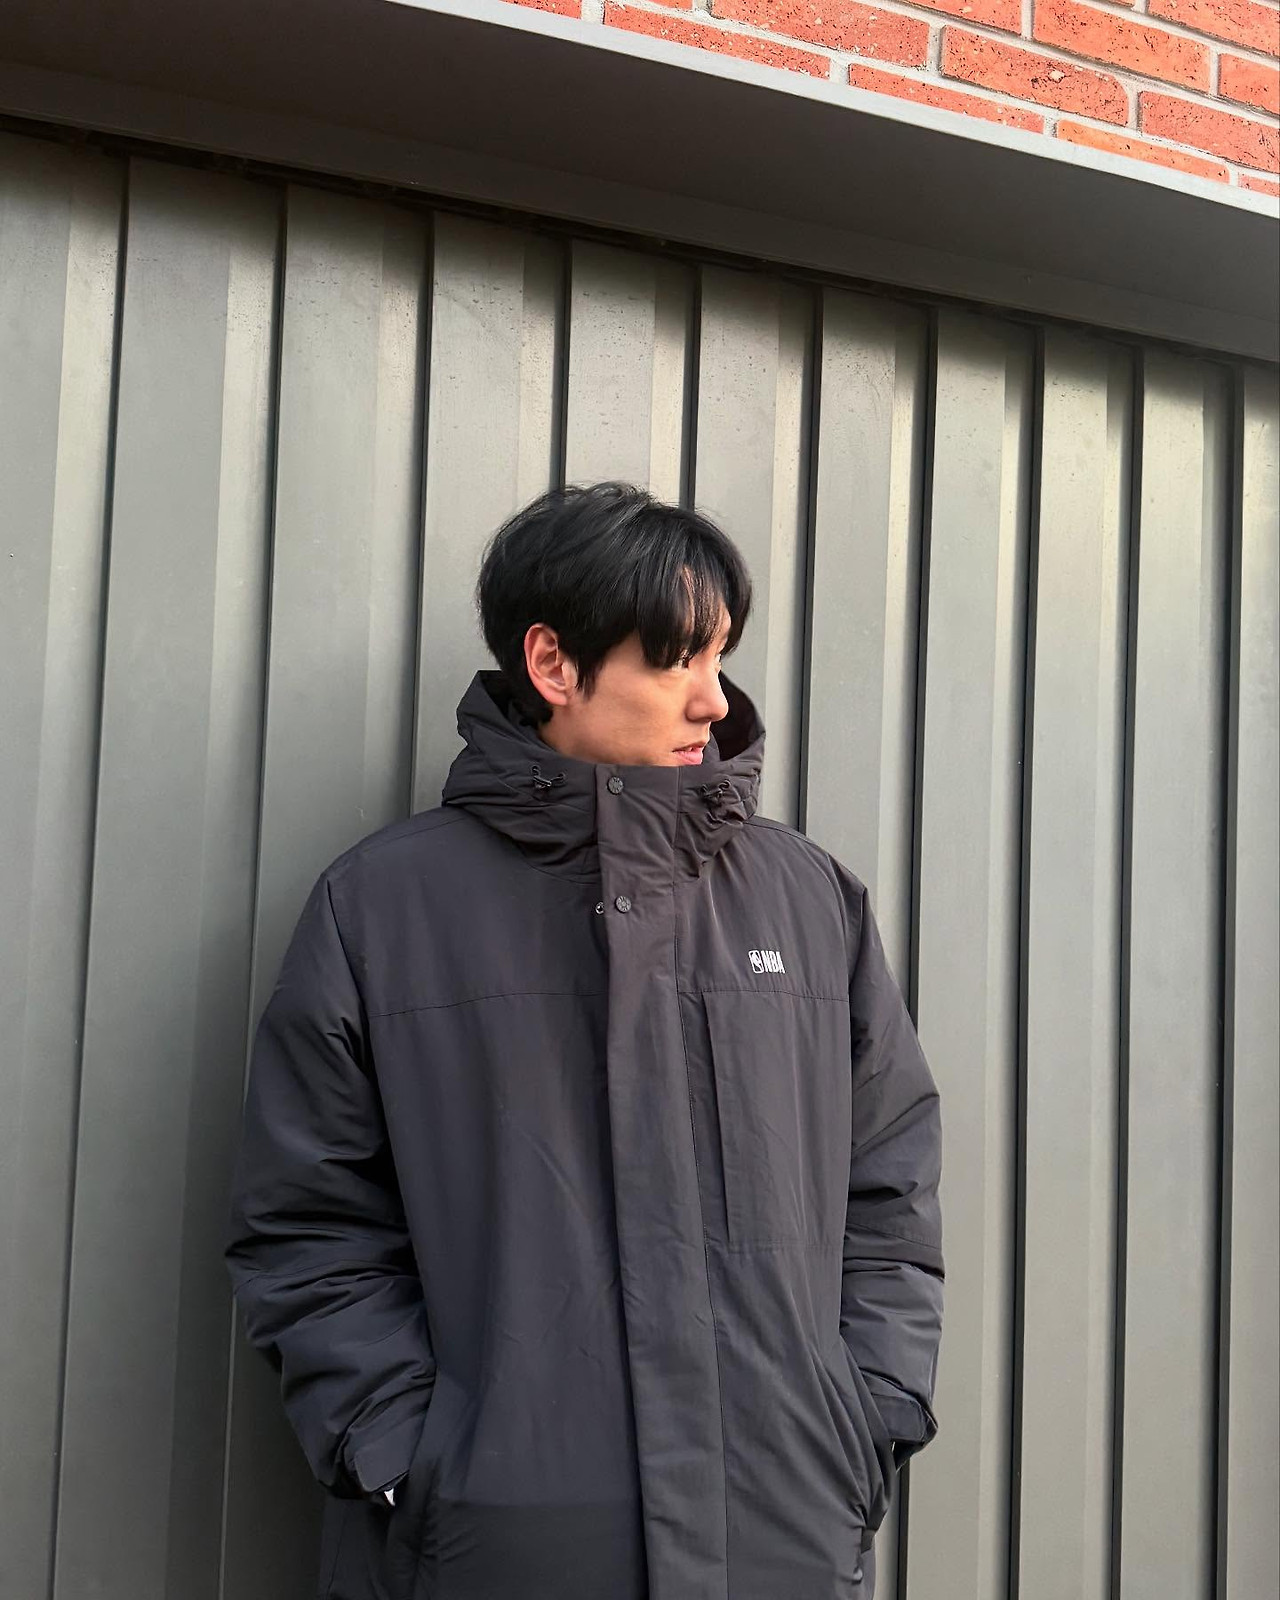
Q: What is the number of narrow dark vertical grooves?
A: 10